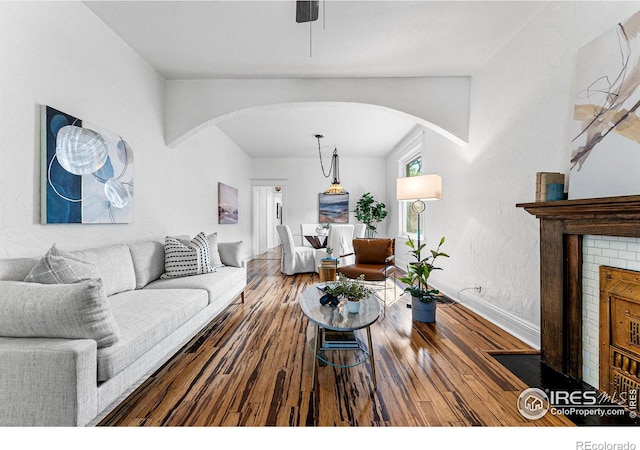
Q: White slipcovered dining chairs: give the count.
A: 4